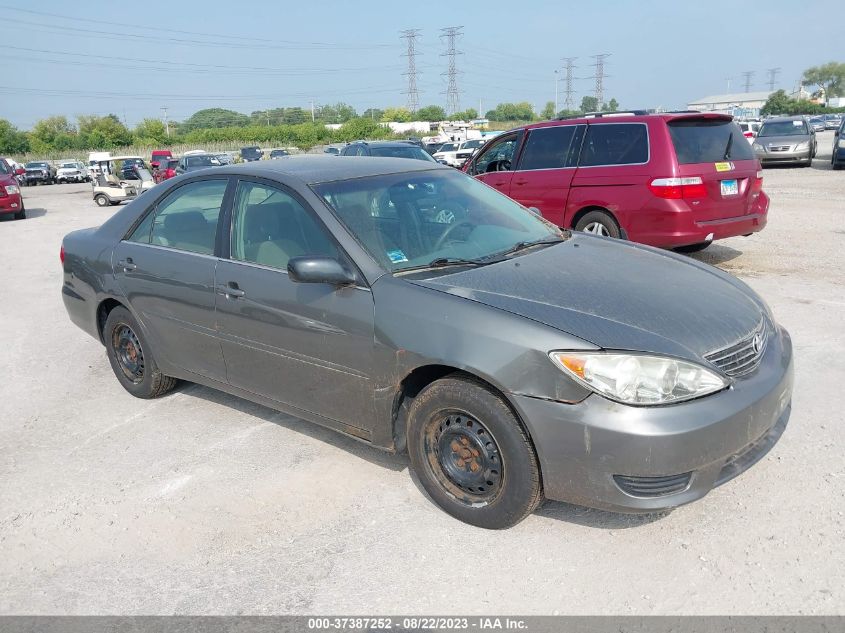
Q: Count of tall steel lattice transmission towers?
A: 6